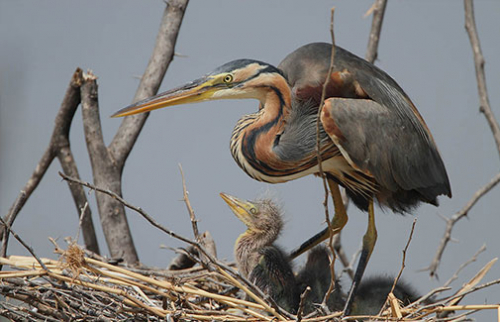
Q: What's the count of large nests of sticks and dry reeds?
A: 1